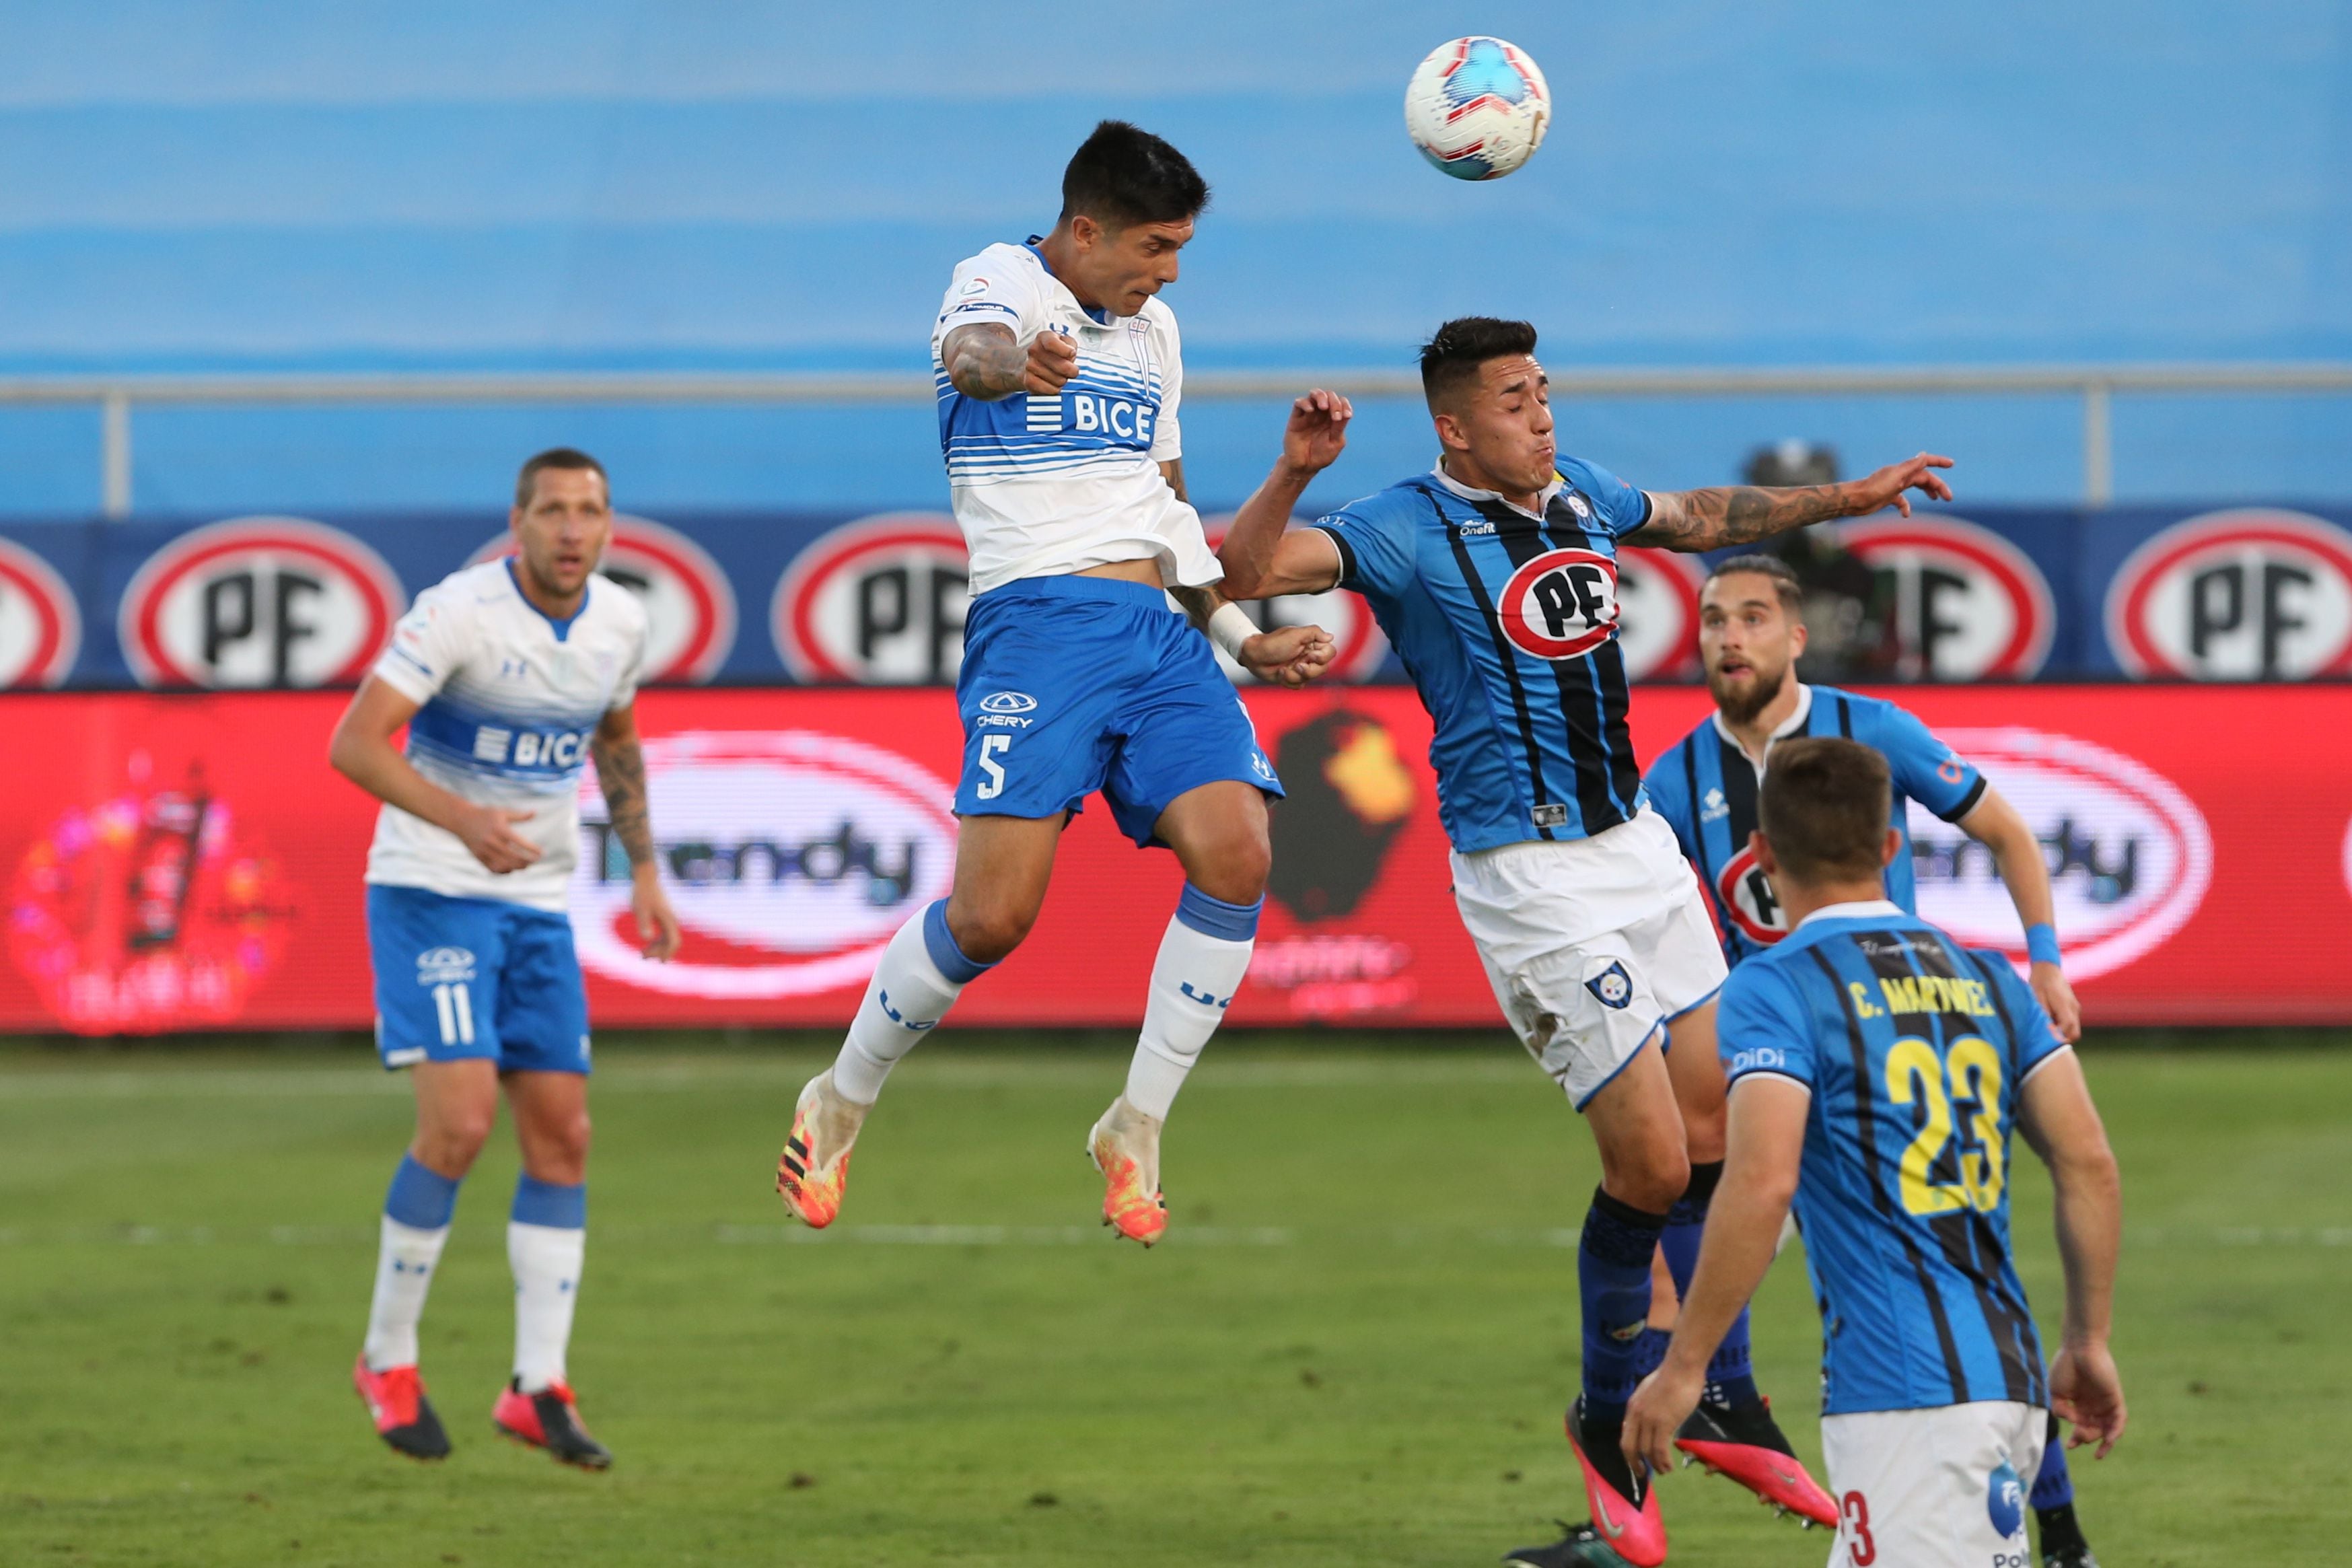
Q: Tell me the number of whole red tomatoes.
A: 0